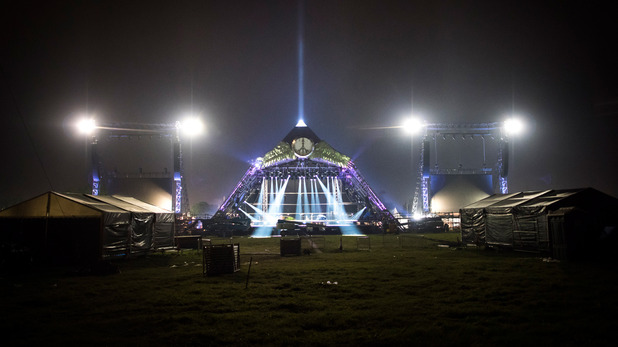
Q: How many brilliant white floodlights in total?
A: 4